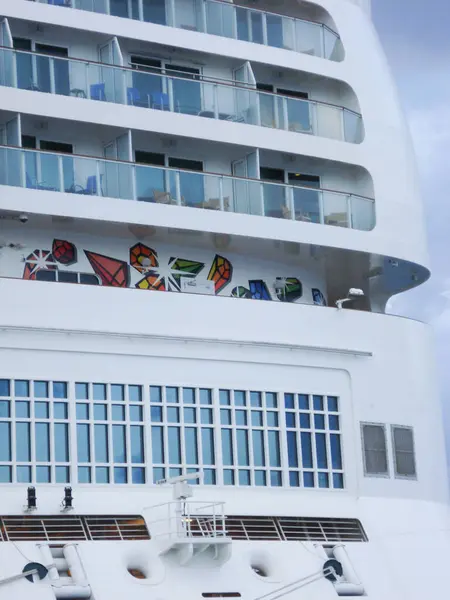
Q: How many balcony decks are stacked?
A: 3